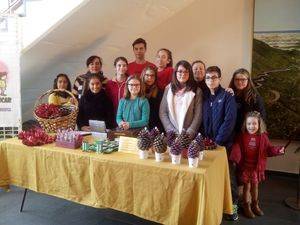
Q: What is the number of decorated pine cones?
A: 8